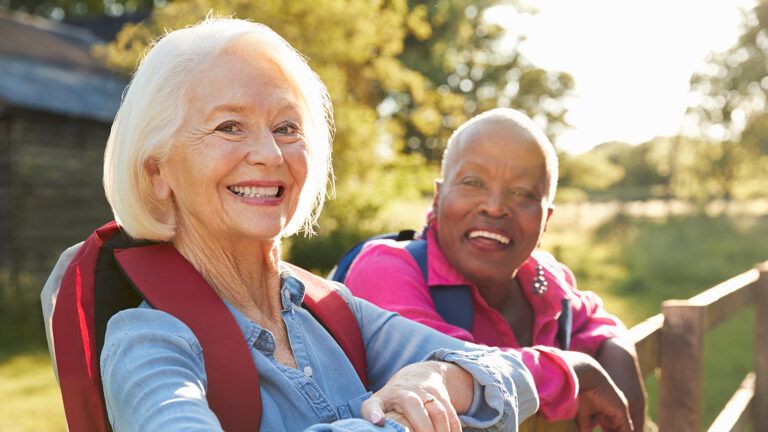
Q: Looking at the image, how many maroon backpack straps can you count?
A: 2